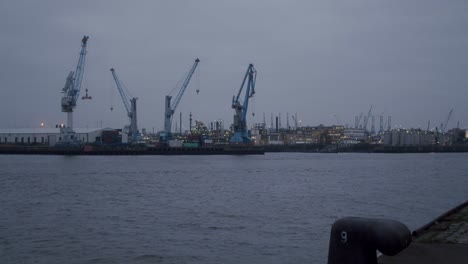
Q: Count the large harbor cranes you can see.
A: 4